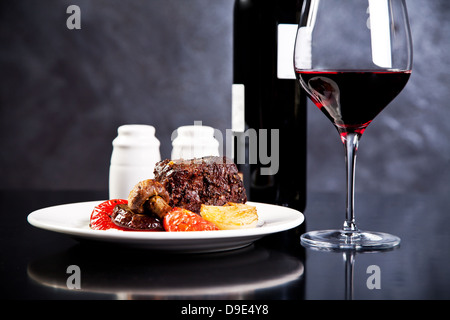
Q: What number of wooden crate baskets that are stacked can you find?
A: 0